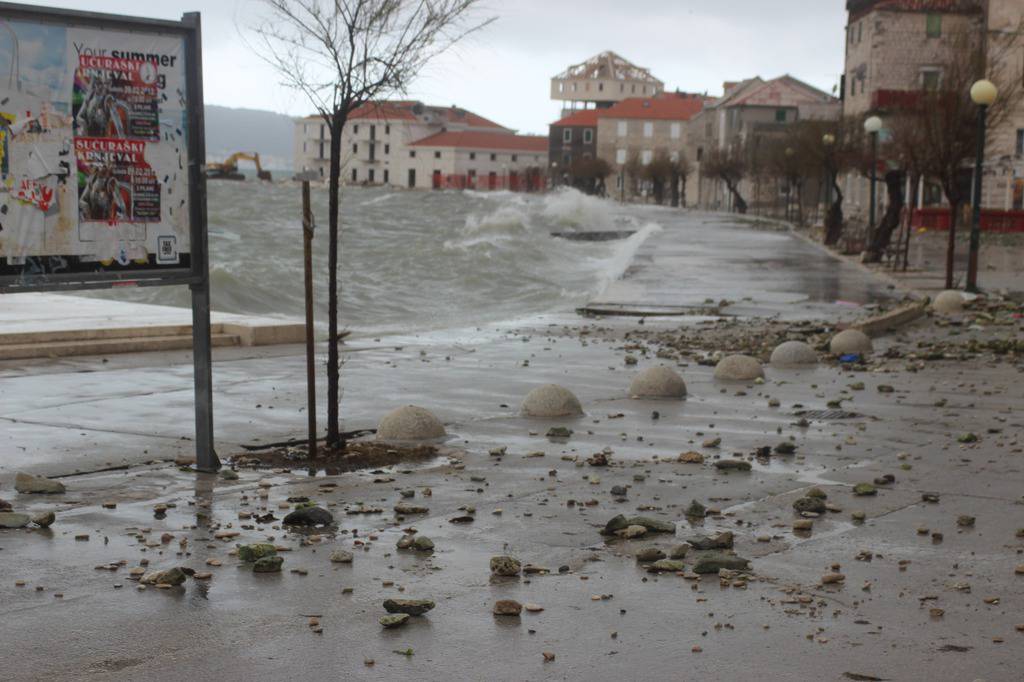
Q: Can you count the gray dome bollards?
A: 7